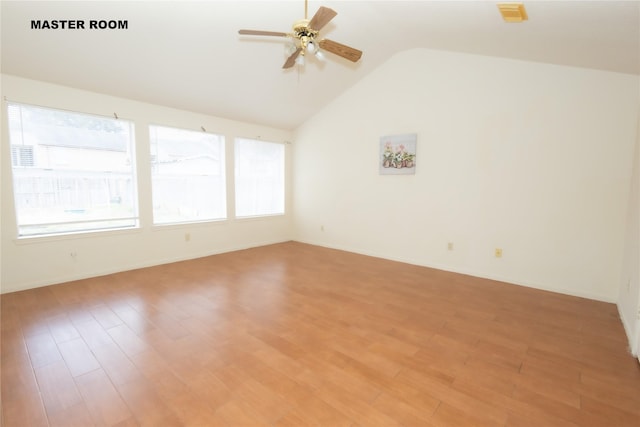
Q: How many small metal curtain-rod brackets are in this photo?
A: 5